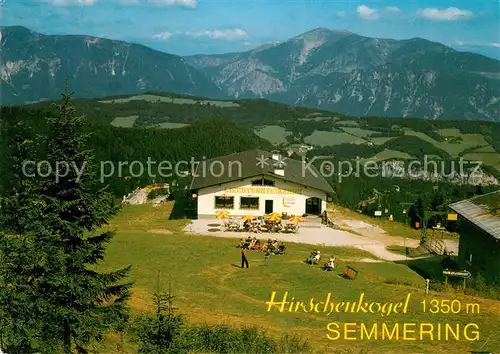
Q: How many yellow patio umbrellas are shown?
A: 4